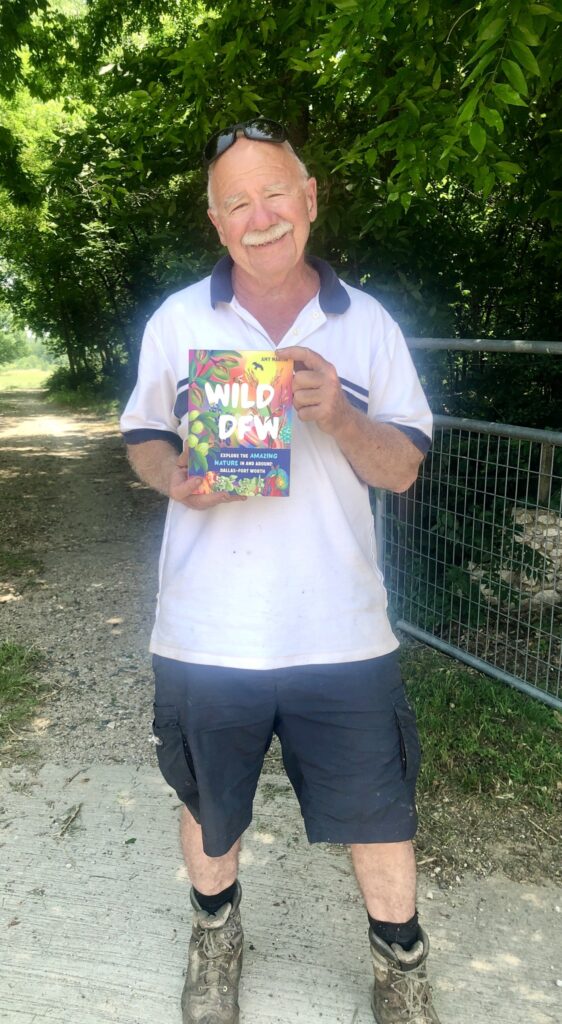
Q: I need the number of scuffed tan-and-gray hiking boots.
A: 2